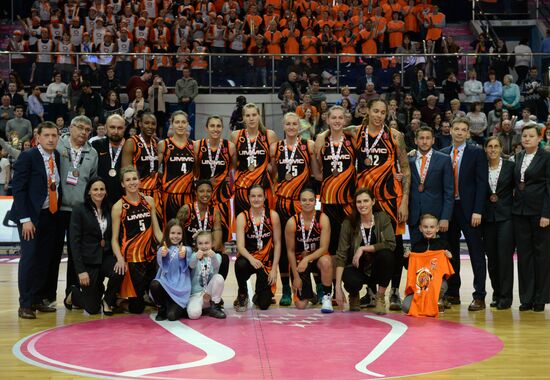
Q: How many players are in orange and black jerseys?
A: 11